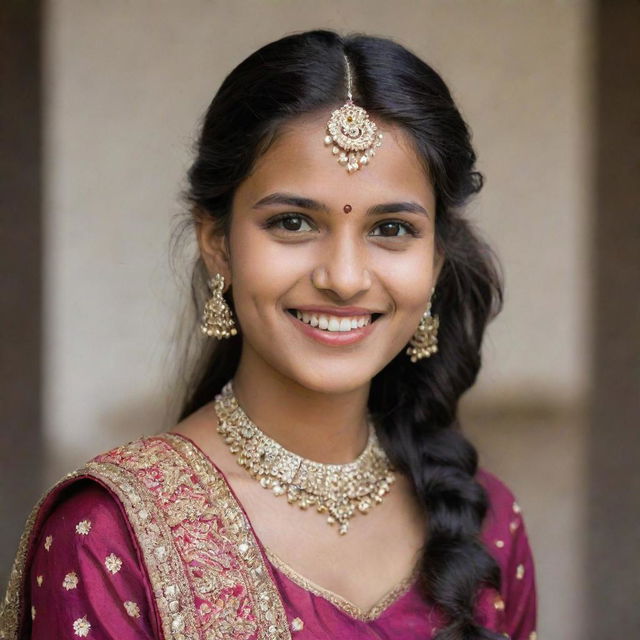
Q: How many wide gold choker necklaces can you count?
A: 1